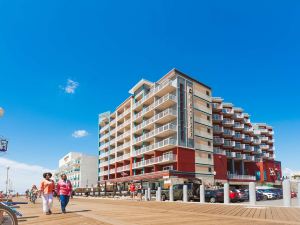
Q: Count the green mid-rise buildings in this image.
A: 0